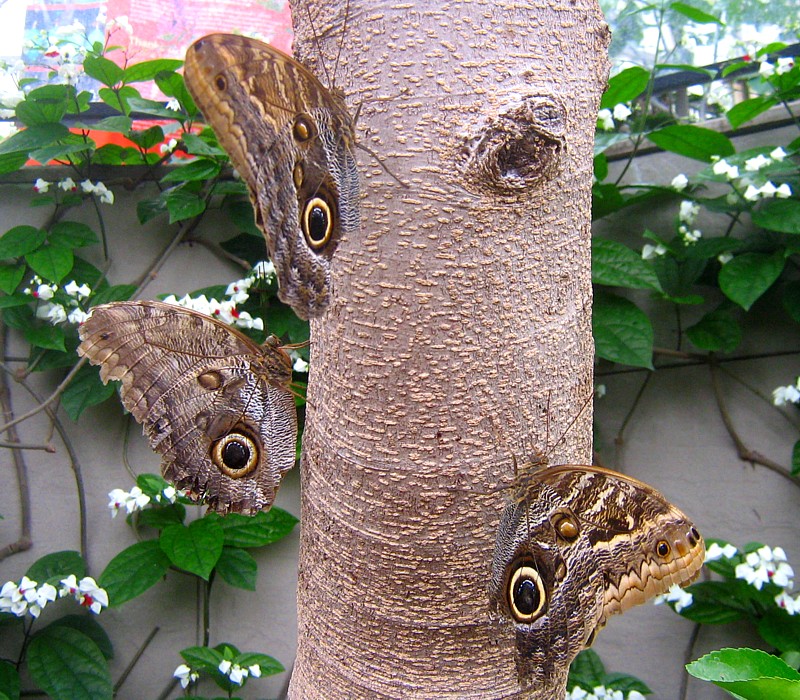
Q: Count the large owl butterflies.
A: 3